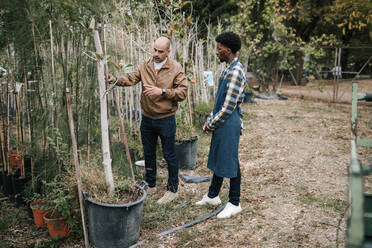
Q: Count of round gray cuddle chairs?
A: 0